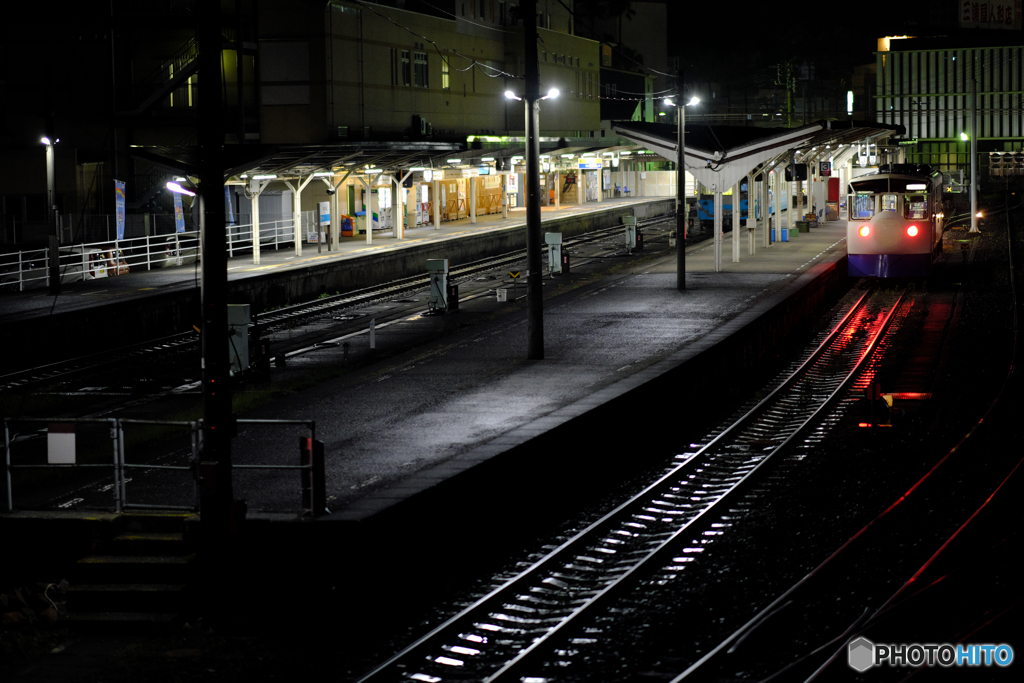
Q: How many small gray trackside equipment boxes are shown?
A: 4